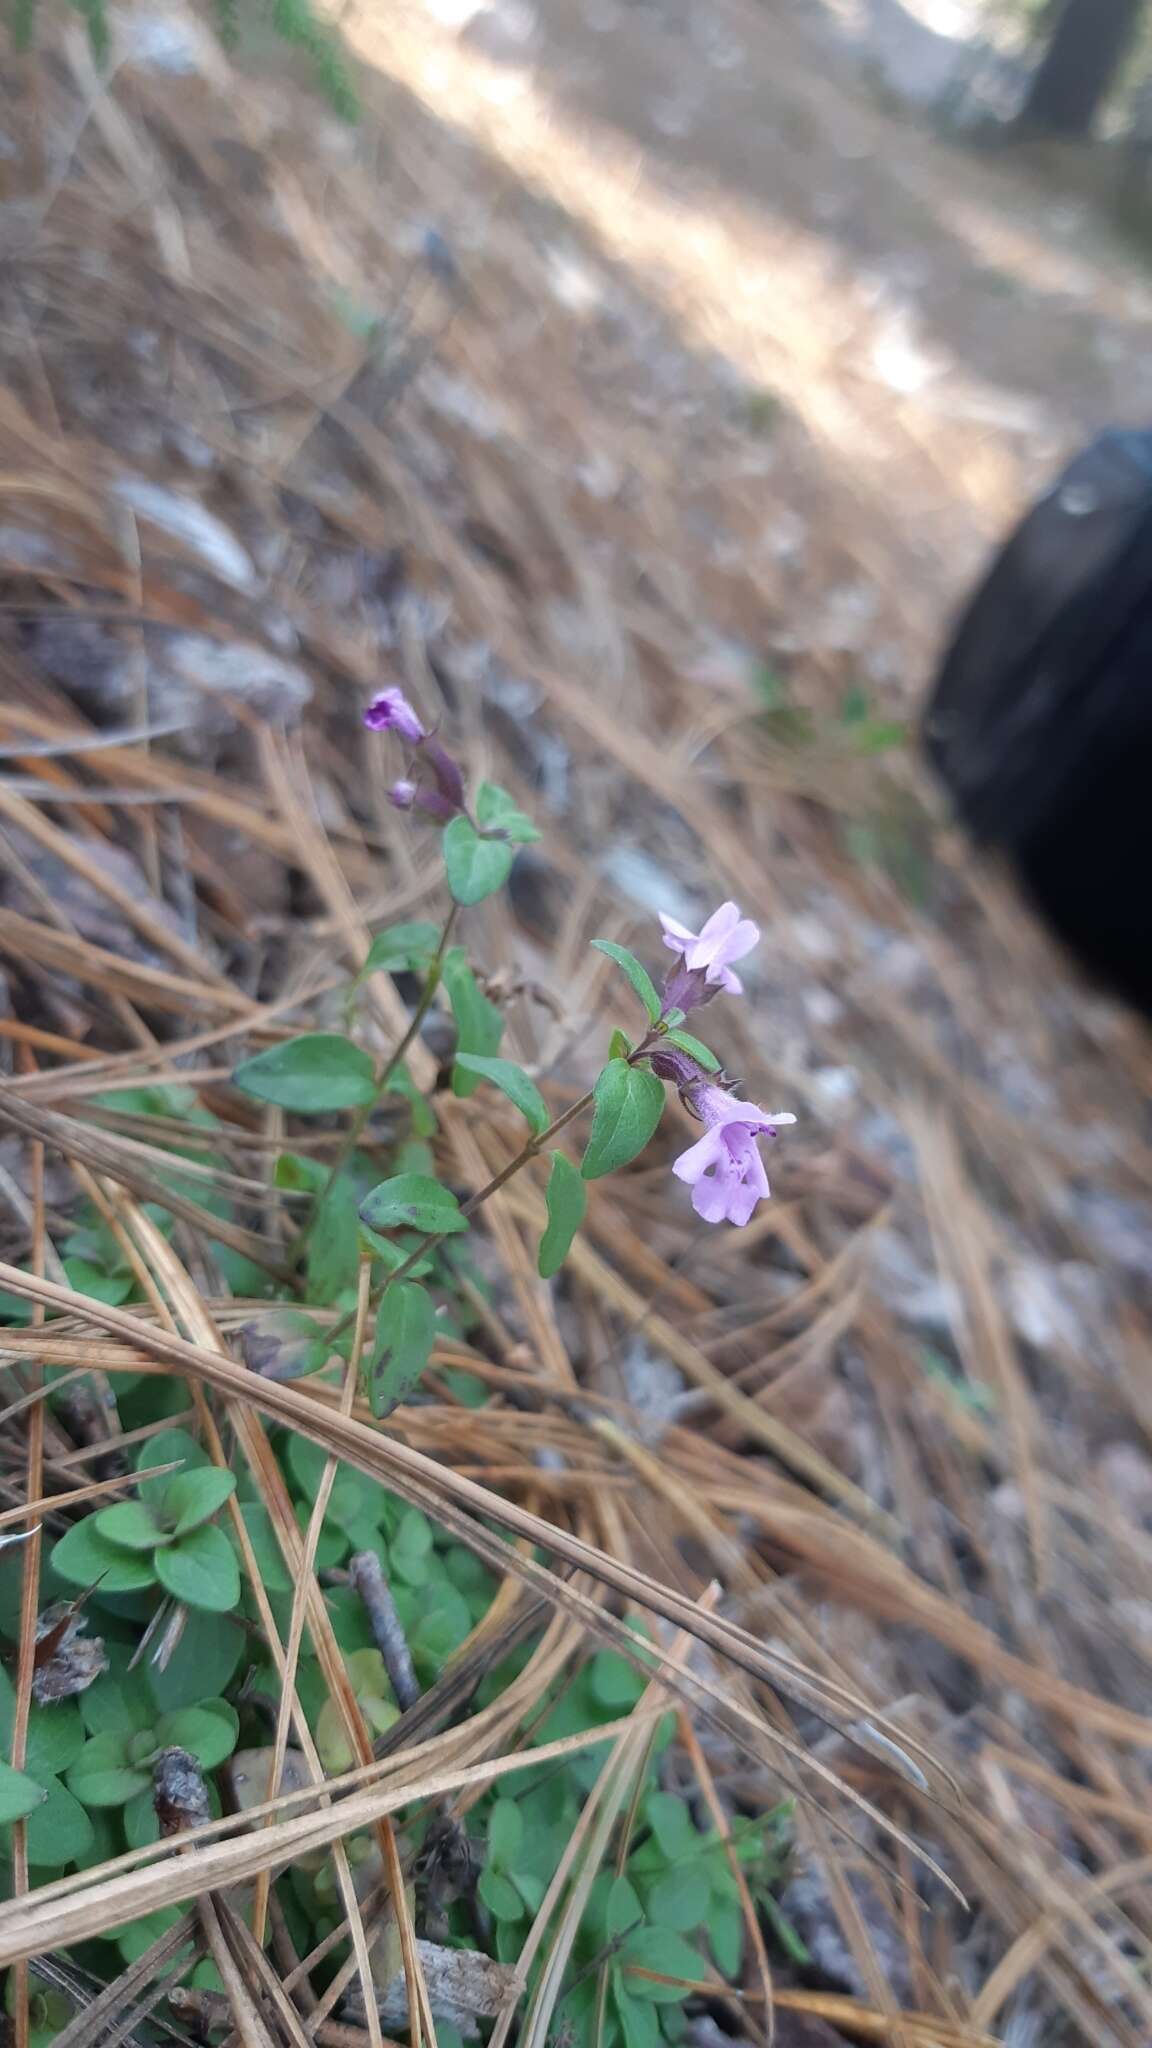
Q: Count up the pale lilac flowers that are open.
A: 2